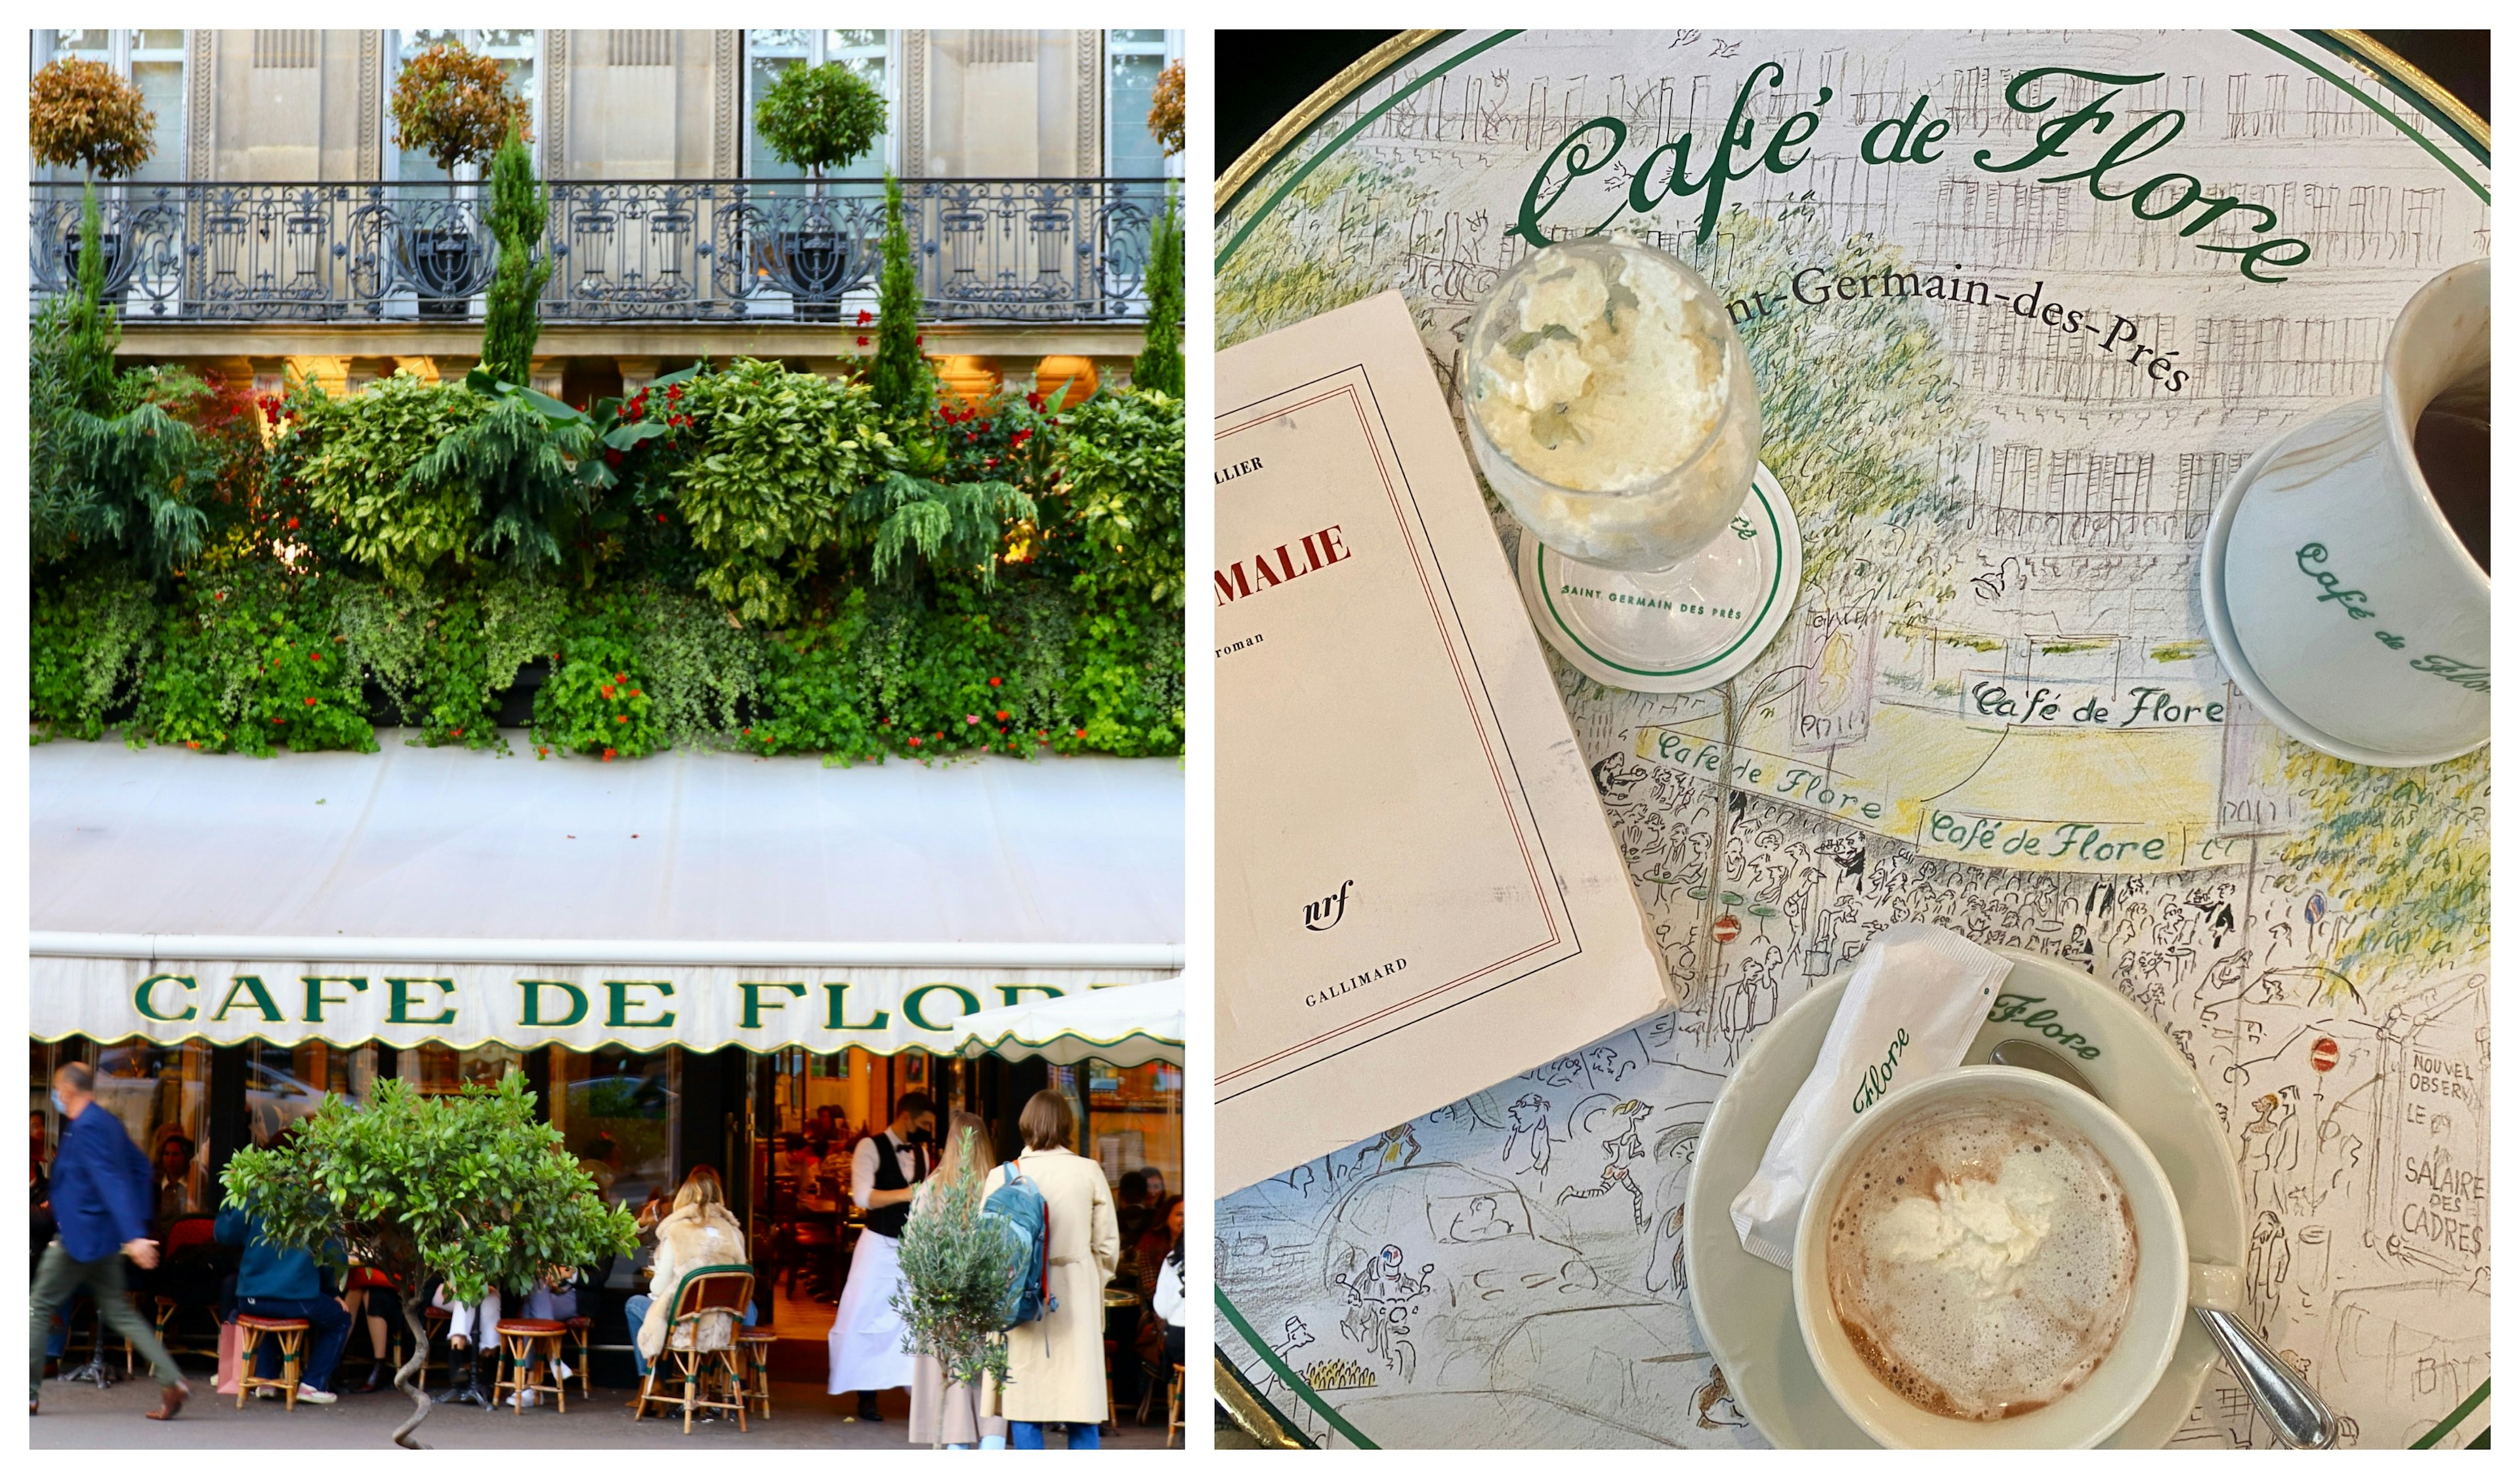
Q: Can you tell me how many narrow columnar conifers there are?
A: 4